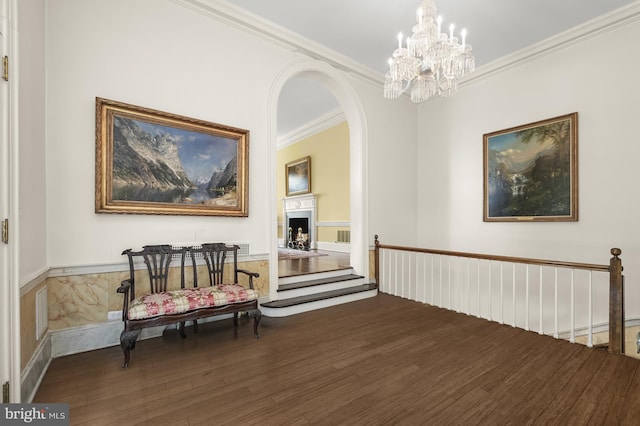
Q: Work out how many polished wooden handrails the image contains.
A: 1